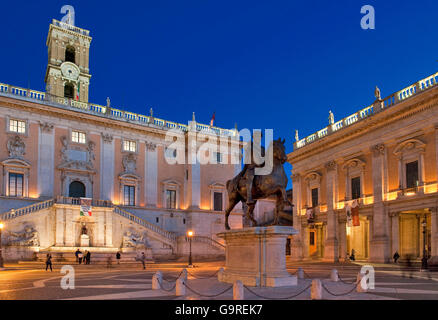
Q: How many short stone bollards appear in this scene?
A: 10